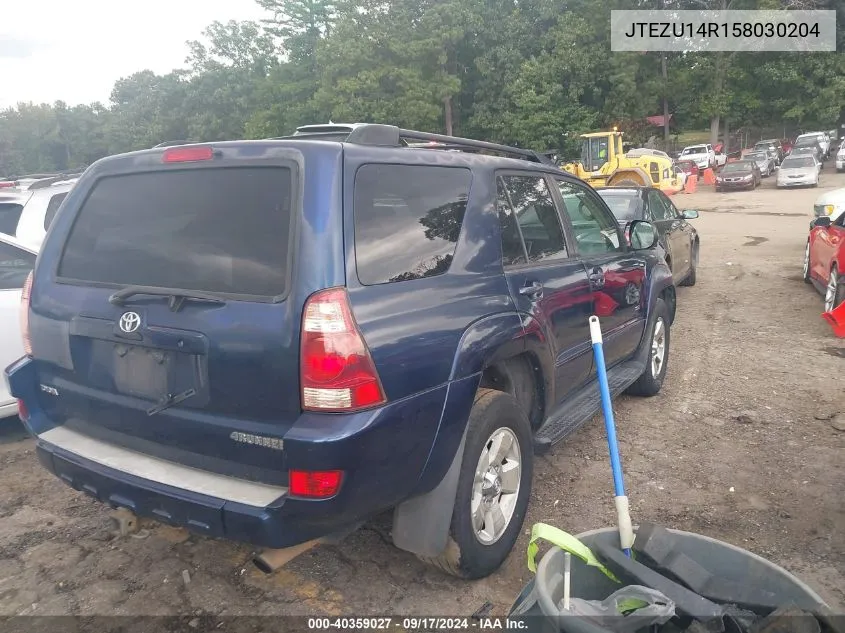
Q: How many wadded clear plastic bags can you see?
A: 1